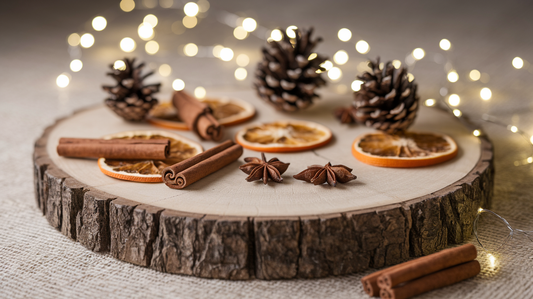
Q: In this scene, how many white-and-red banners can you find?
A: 0